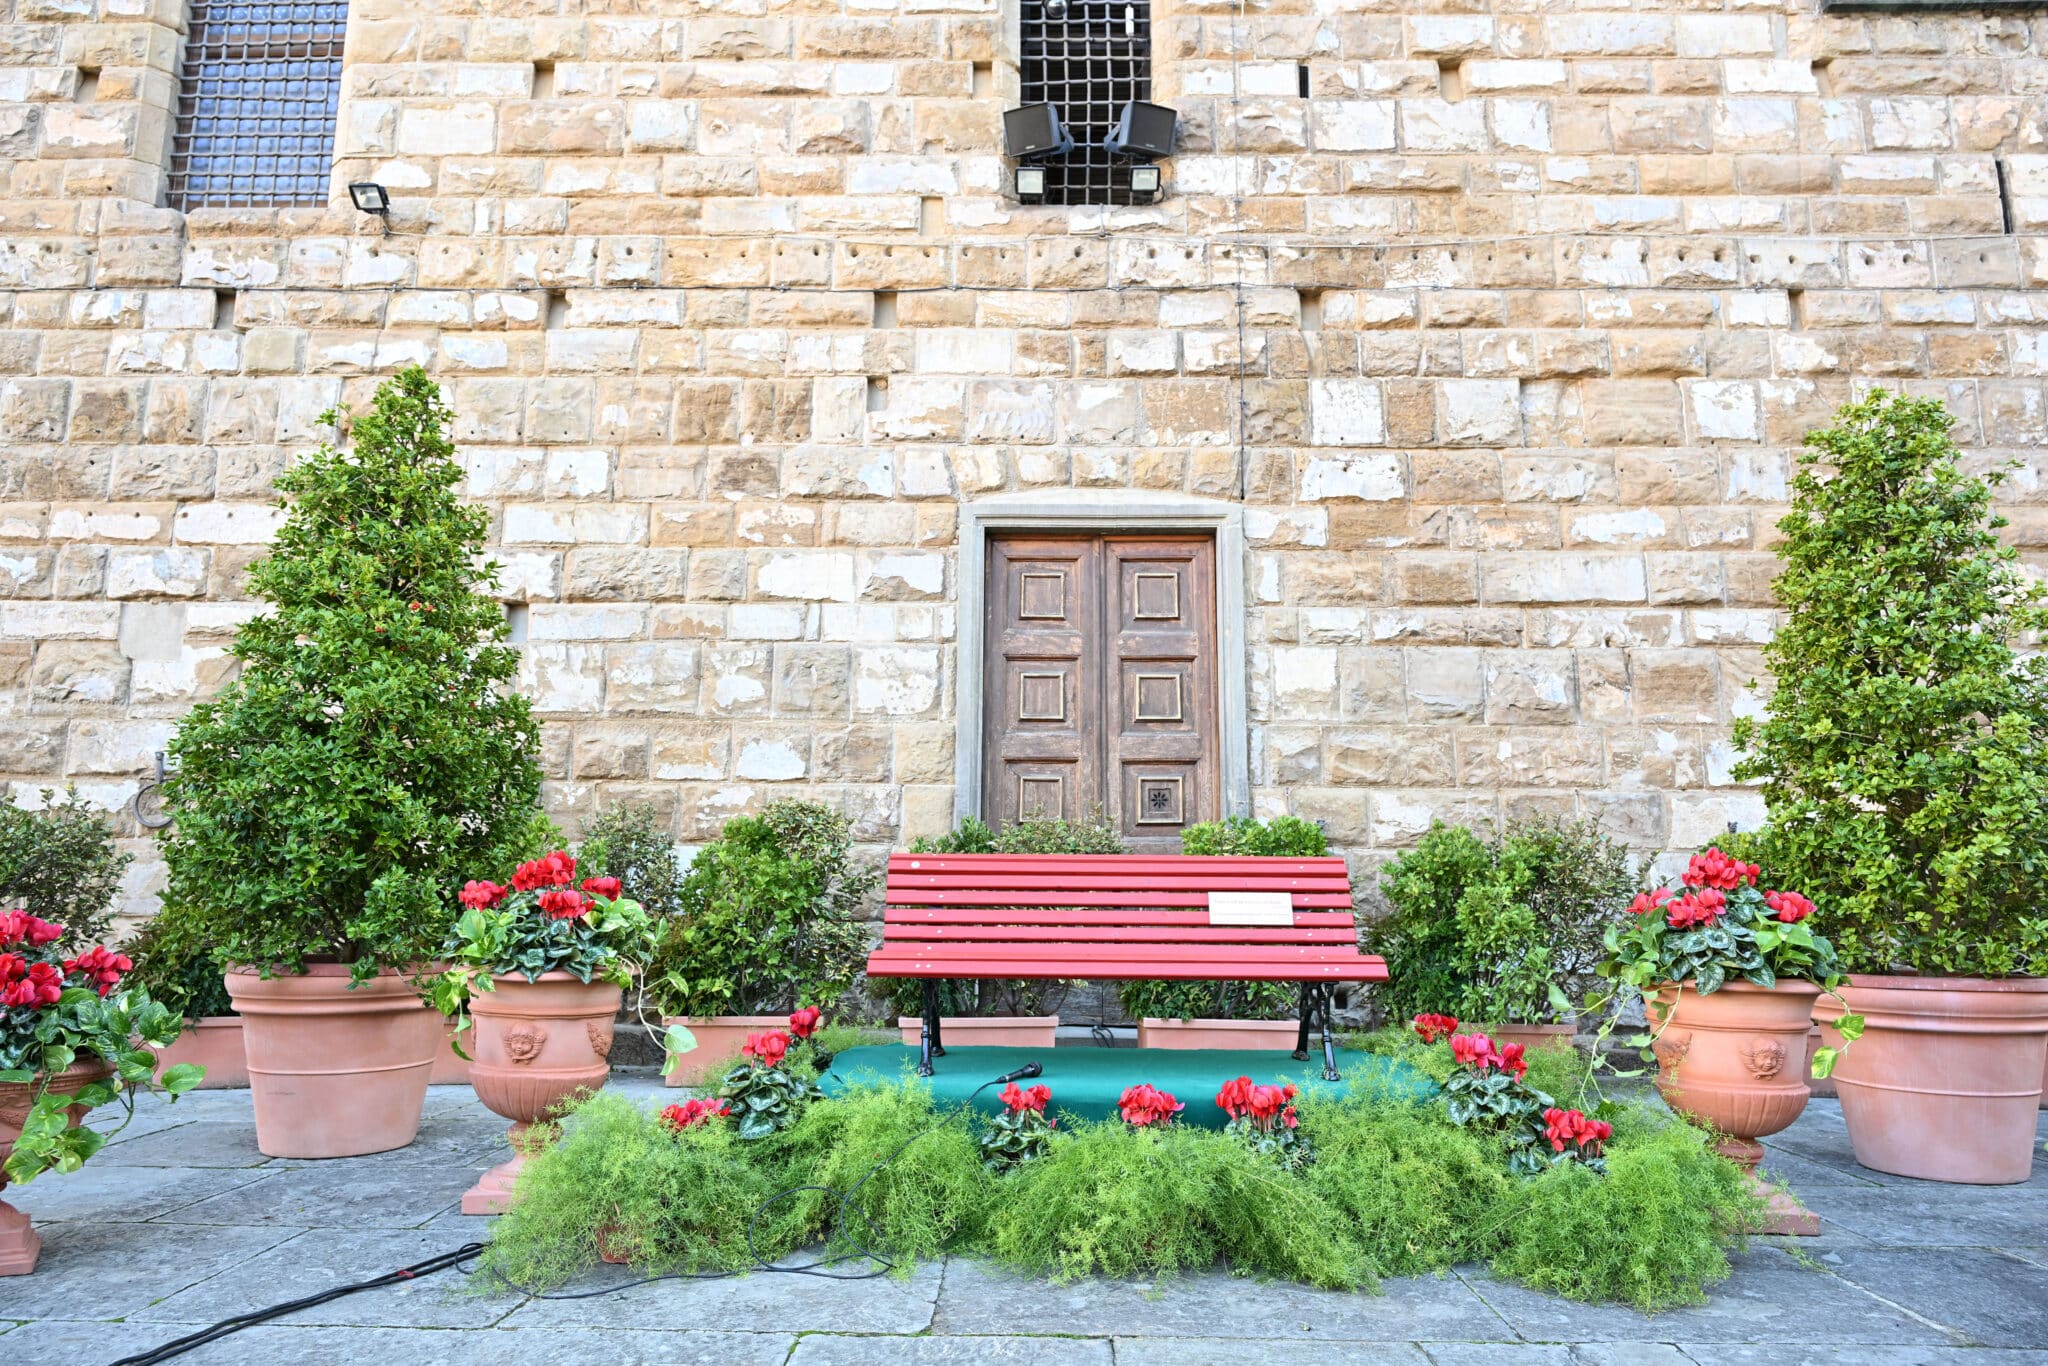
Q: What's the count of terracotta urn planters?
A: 3